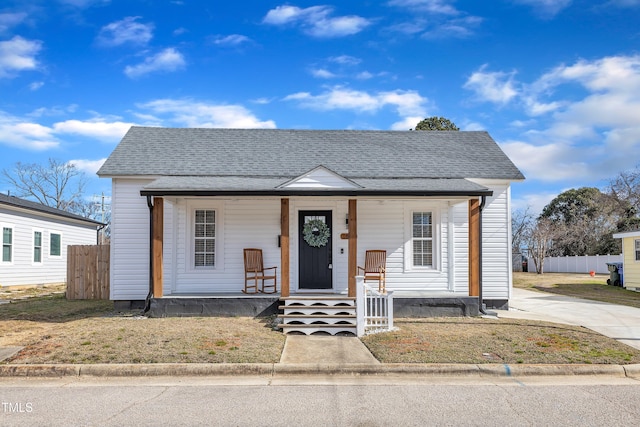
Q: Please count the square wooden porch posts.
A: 4